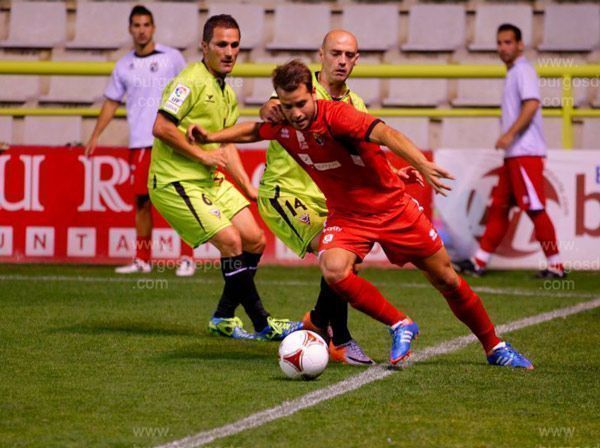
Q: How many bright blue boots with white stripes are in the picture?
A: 2